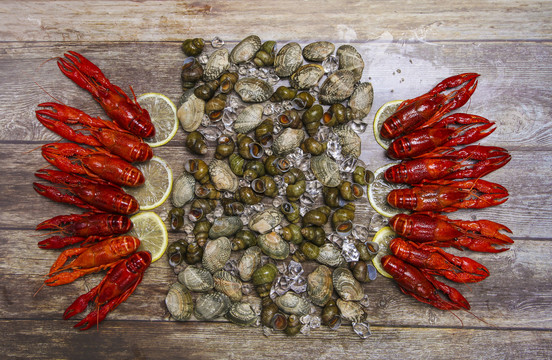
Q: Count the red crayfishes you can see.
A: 14